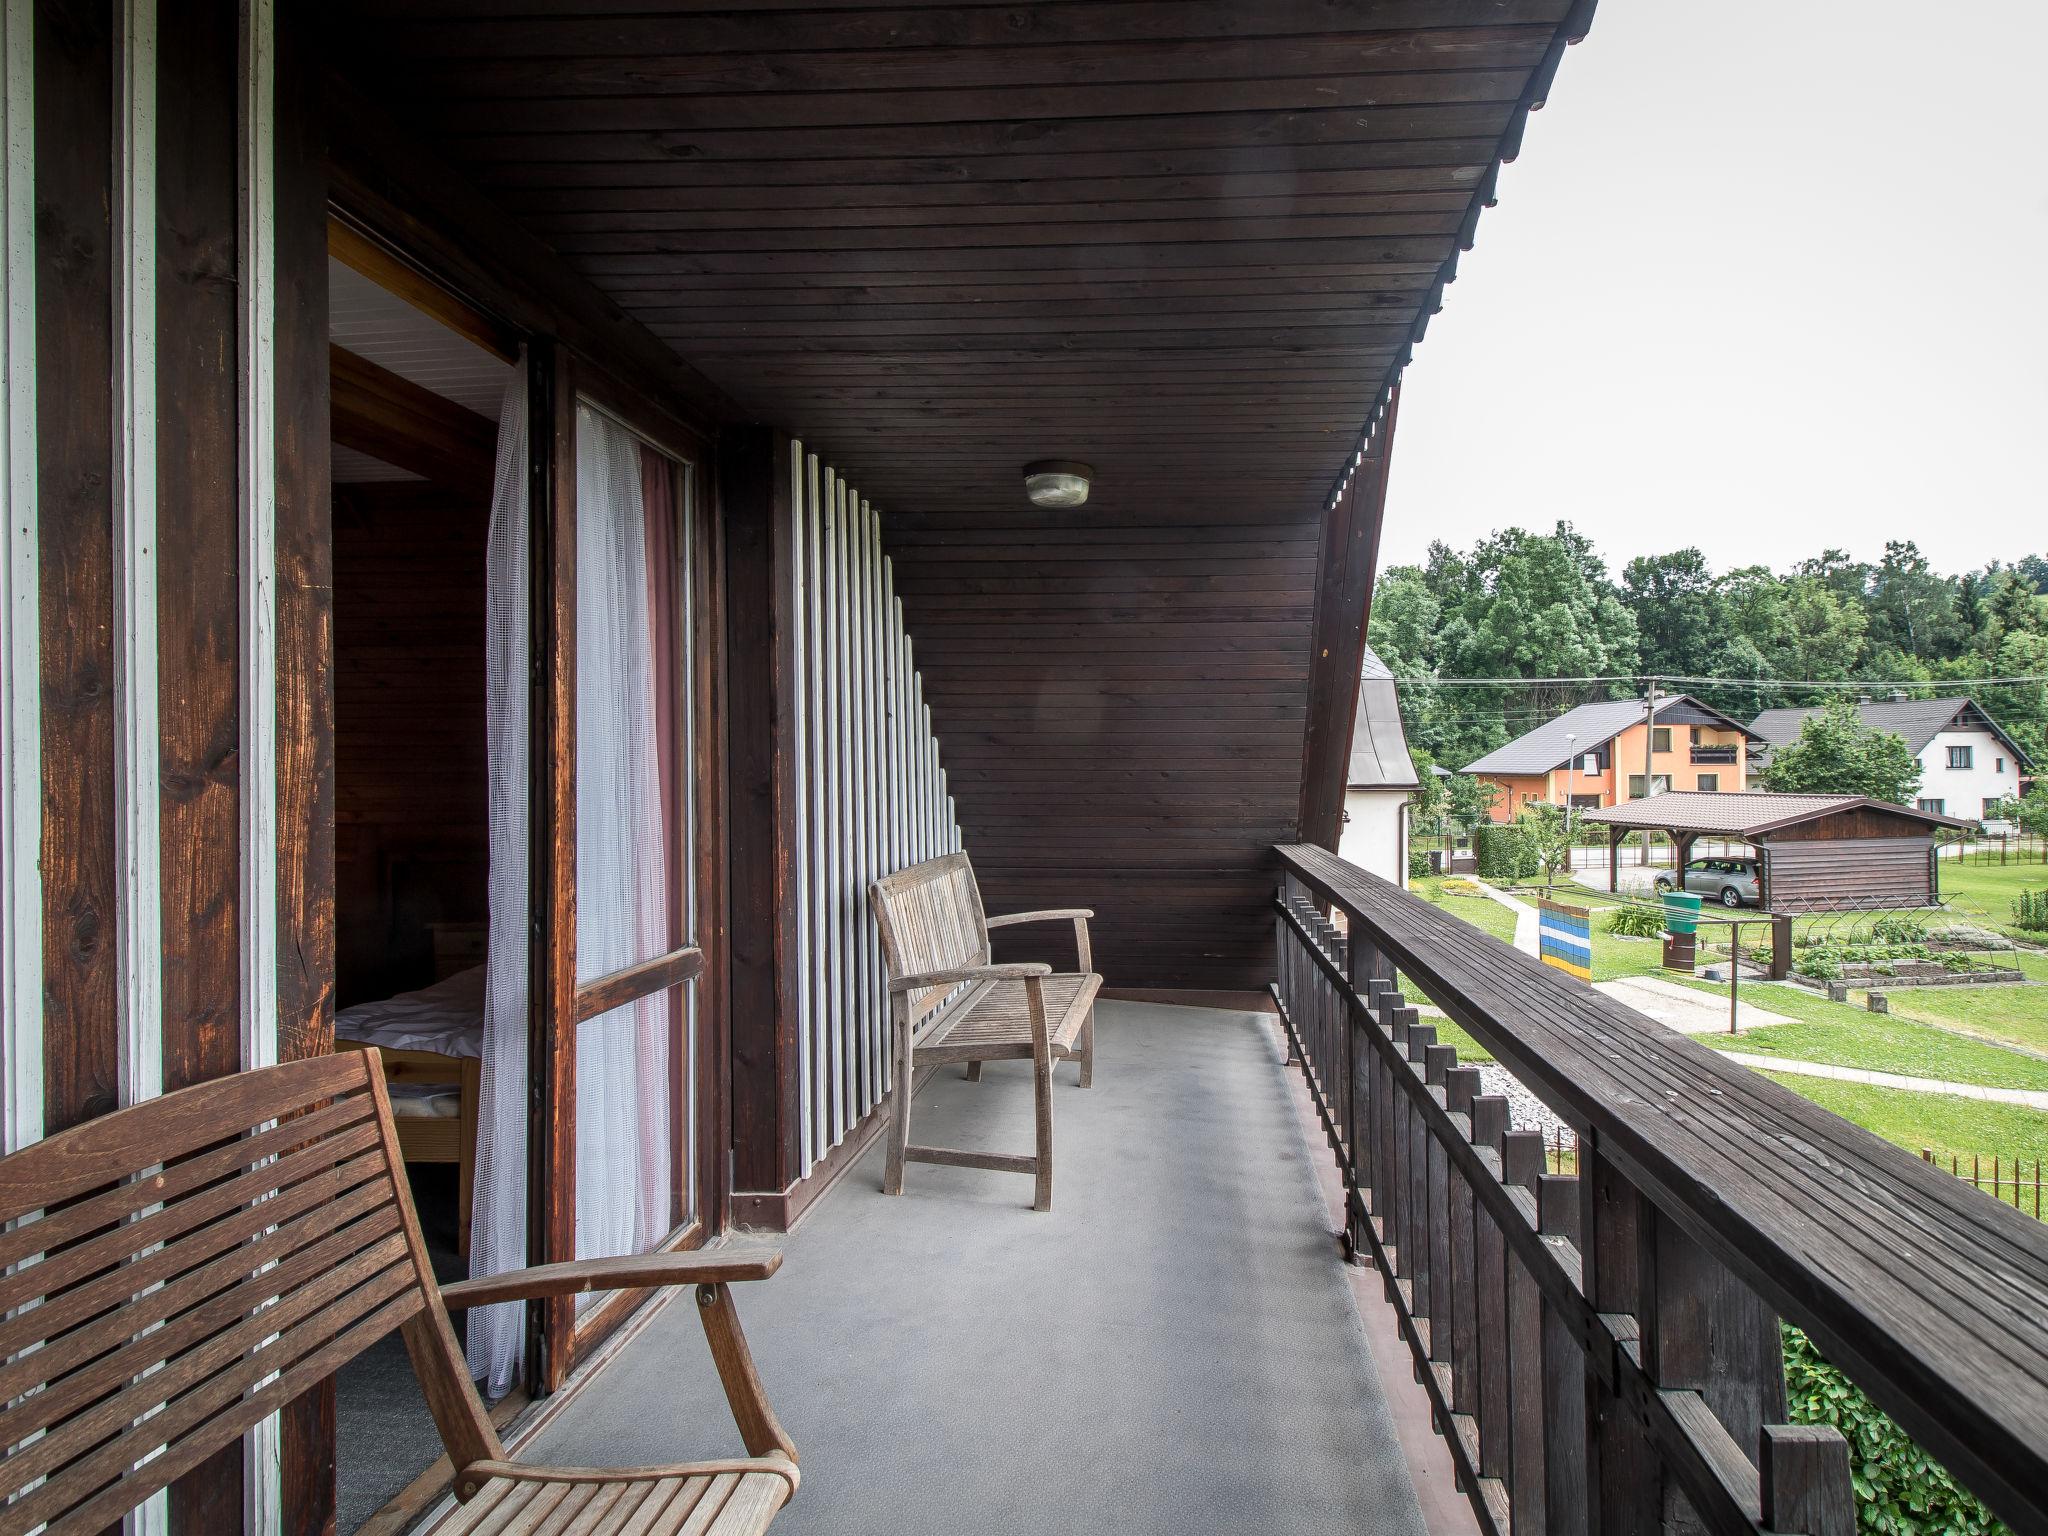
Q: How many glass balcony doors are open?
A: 1